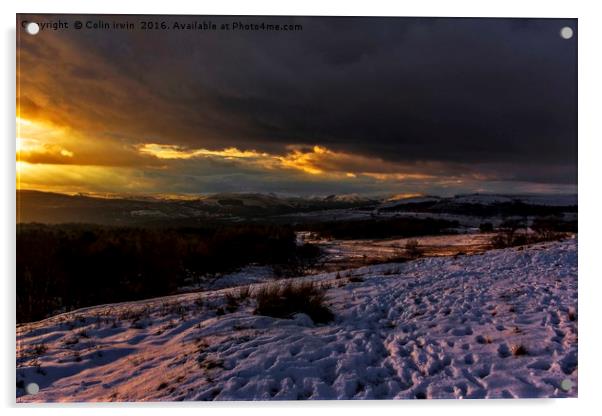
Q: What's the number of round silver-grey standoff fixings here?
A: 4